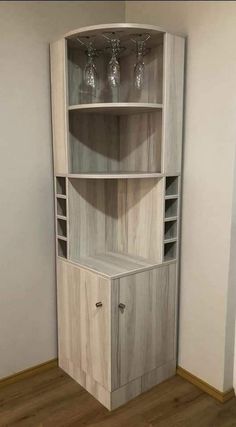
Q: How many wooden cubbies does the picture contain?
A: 8